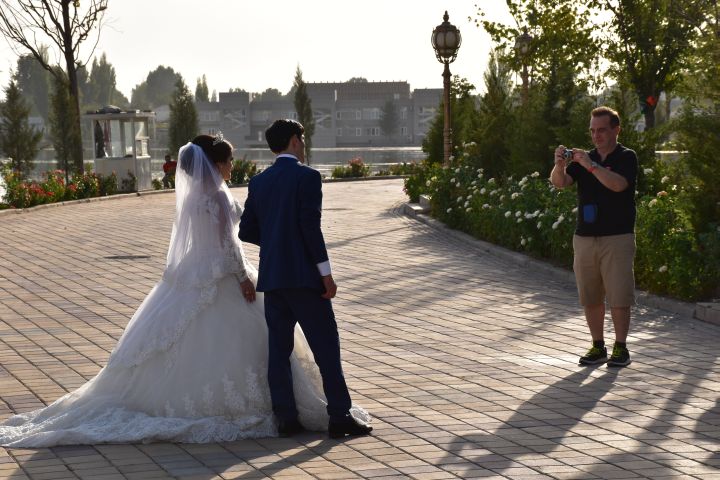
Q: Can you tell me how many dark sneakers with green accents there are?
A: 2